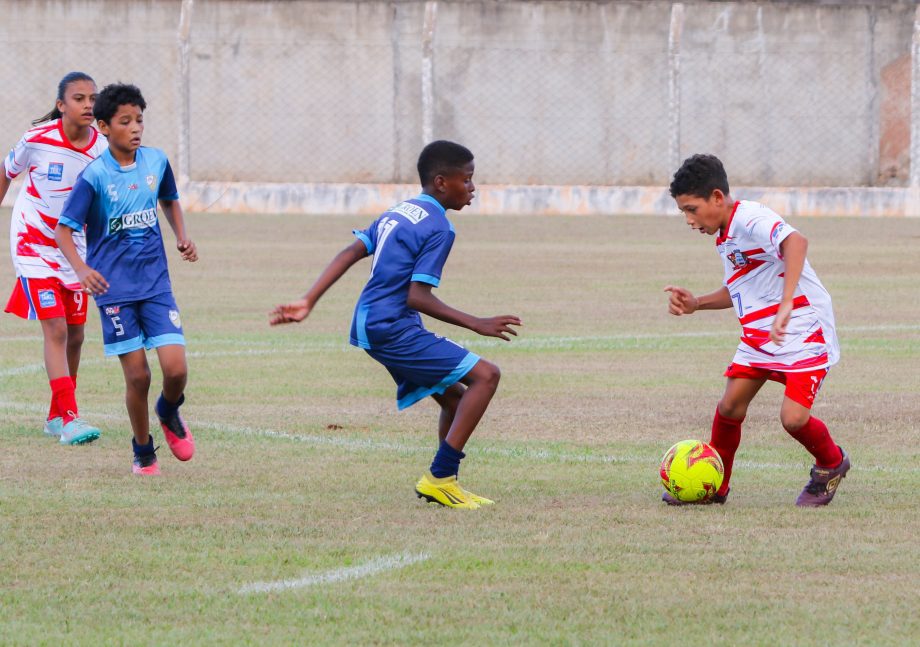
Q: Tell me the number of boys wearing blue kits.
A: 2